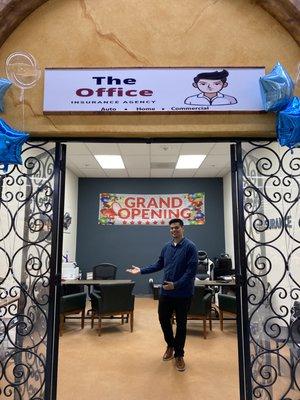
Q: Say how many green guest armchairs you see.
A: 4